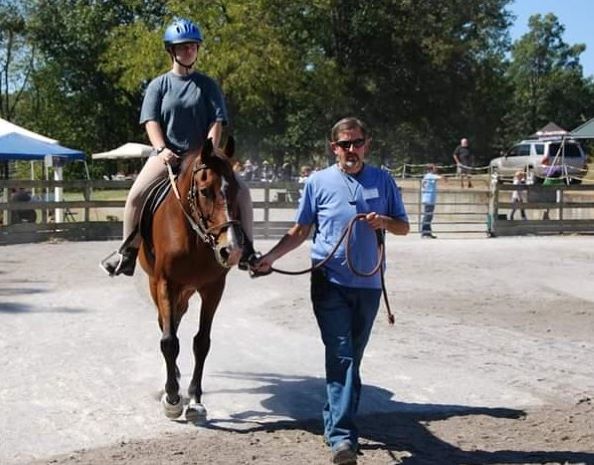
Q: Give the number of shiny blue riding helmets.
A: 1